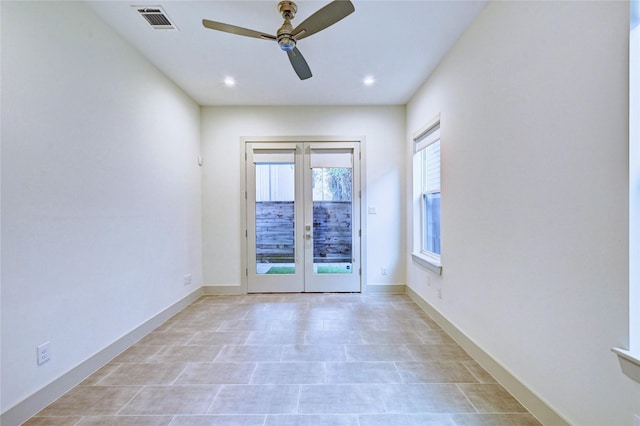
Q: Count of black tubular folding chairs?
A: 0